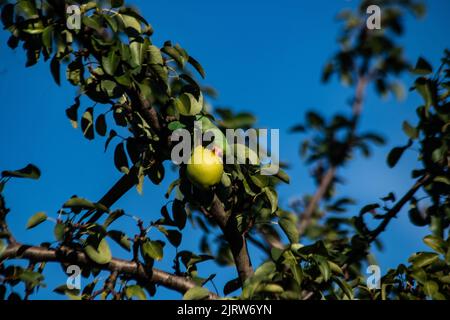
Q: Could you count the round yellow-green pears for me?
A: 1